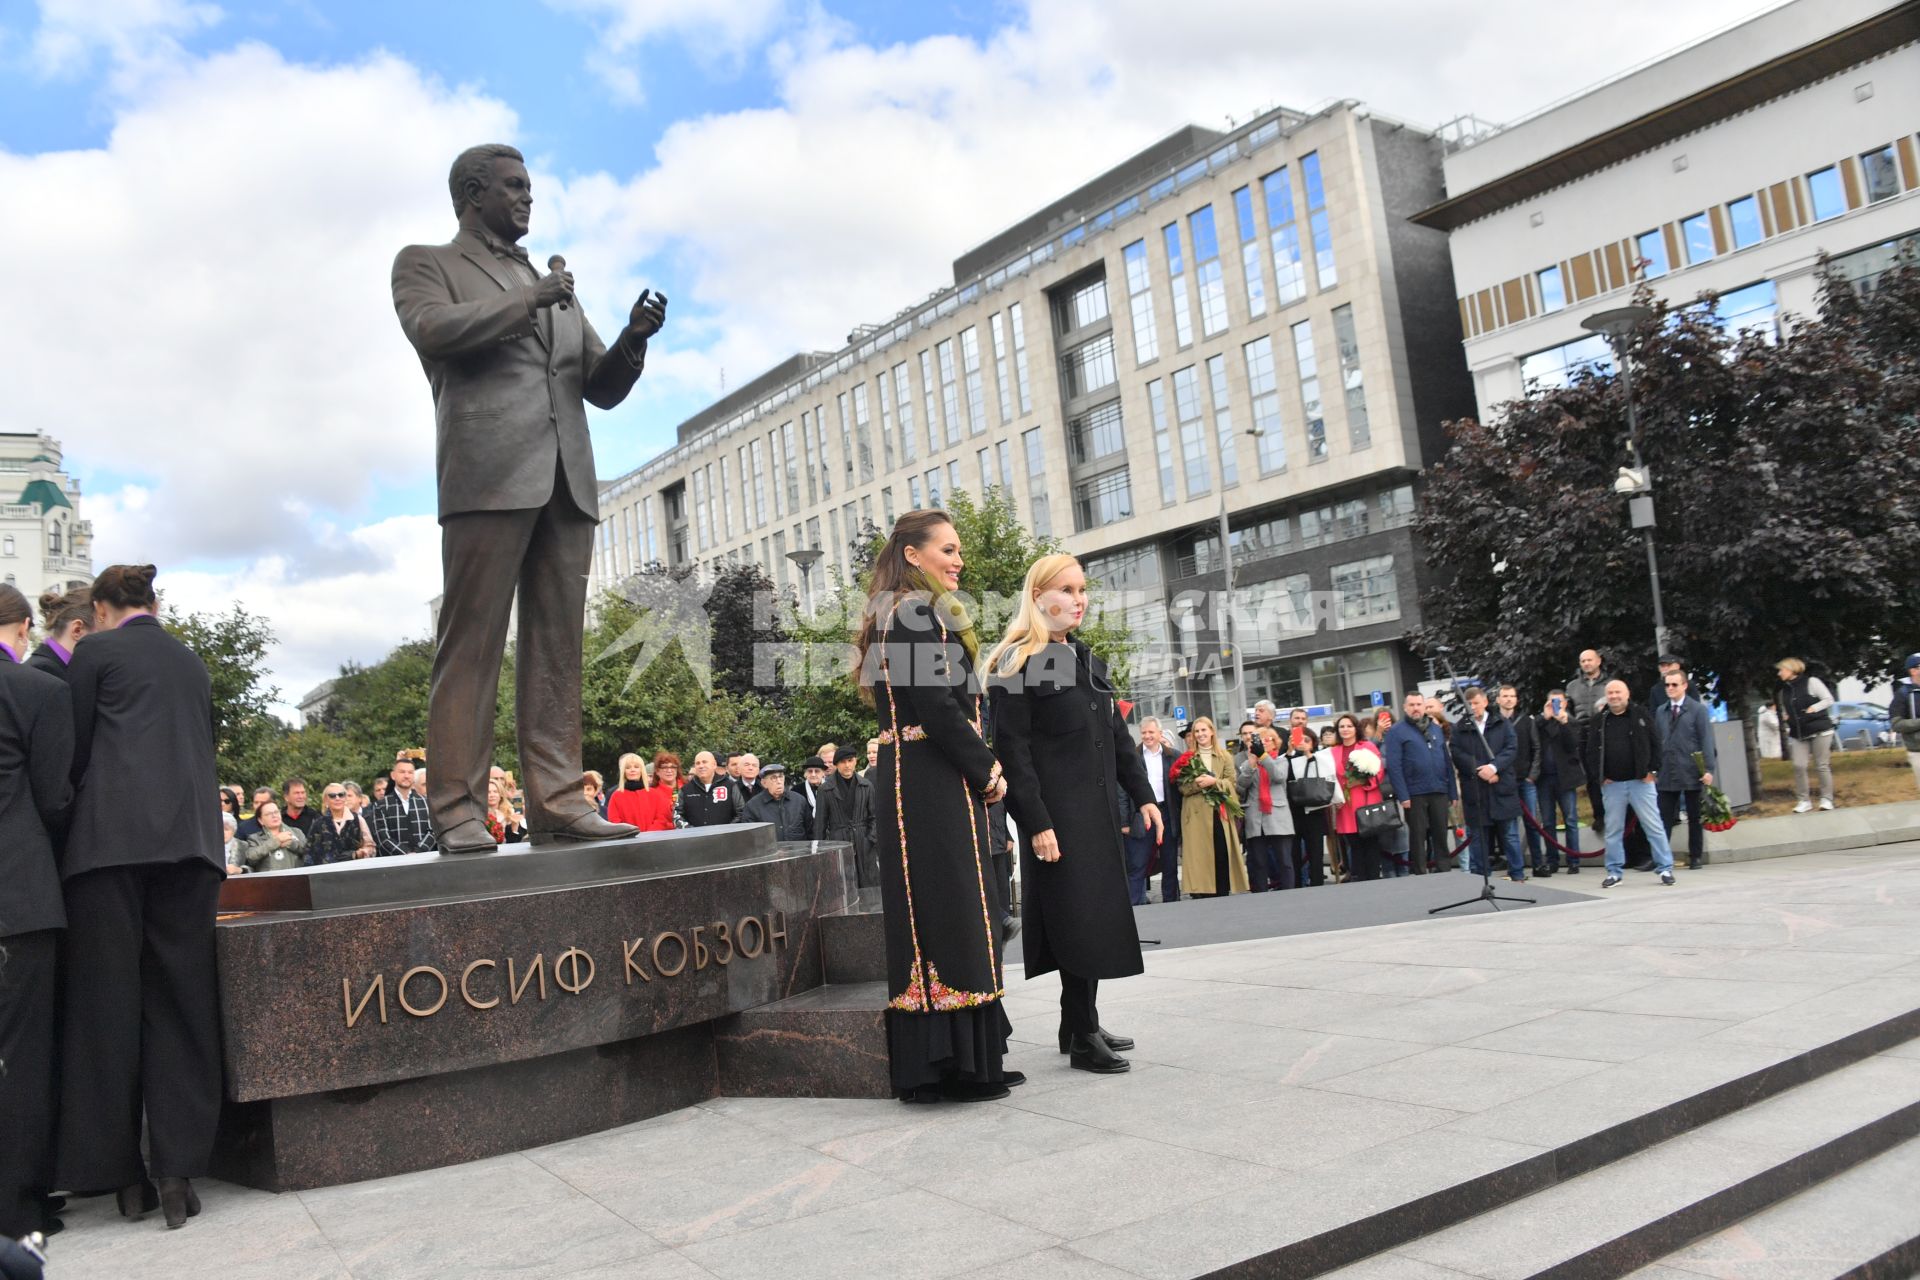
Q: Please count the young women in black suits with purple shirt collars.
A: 3